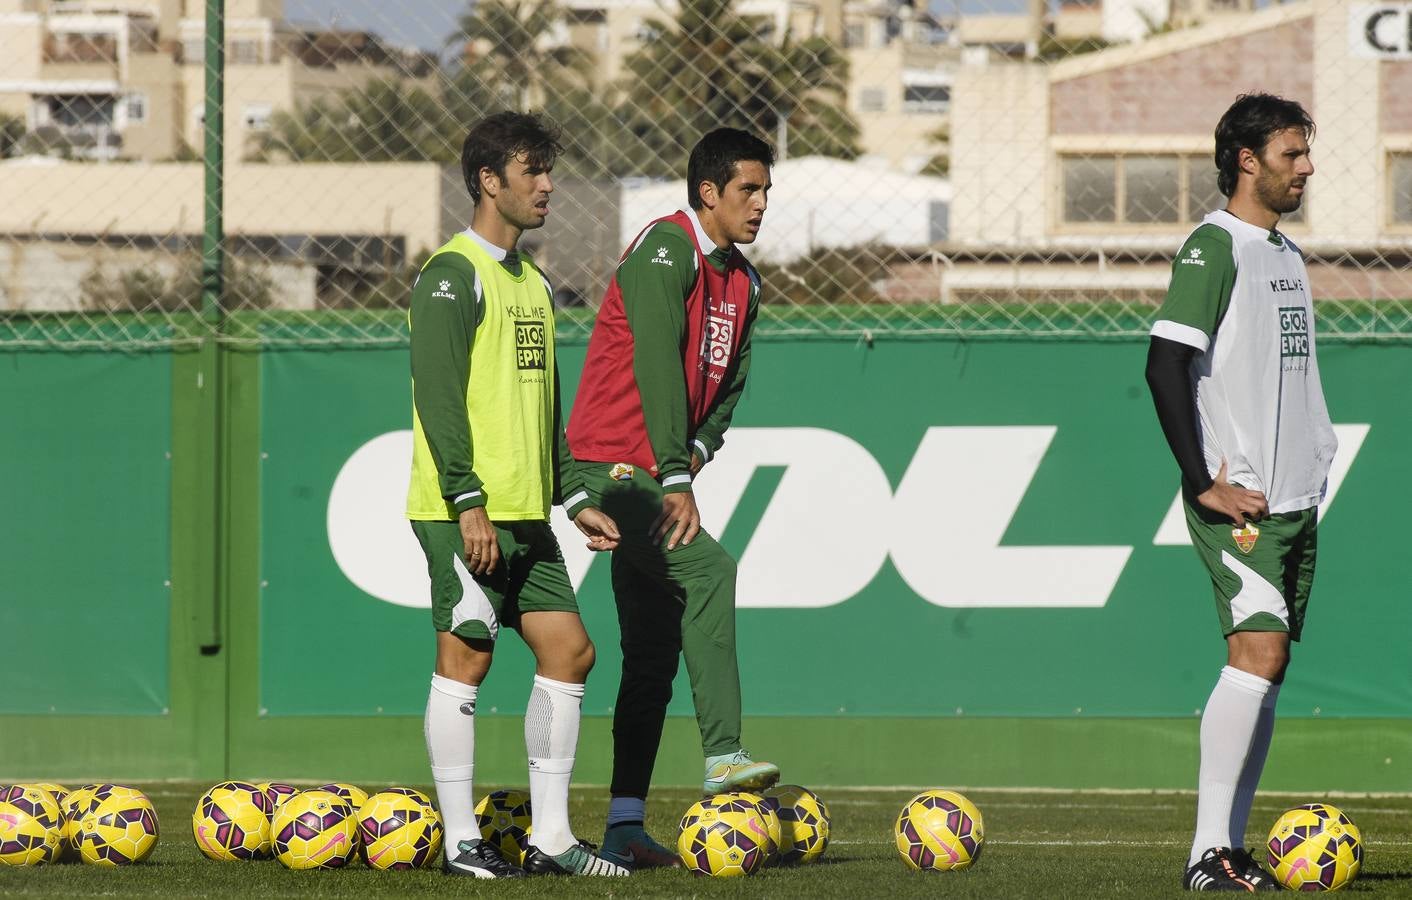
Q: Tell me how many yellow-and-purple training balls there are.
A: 15